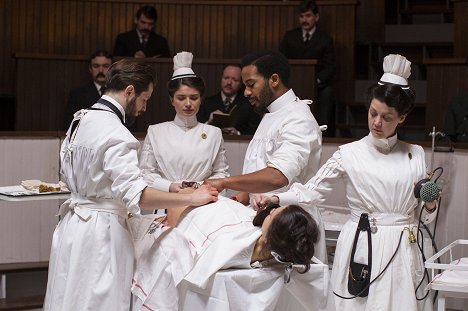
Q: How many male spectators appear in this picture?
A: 4